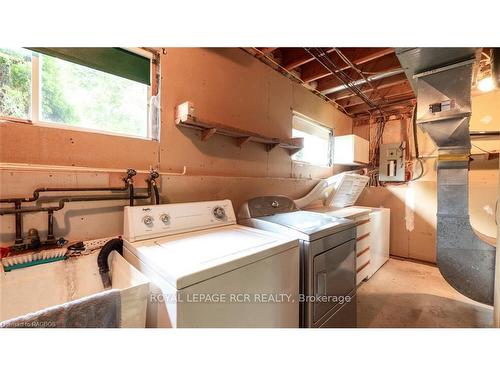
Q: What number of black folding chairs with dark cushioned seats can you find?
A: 0